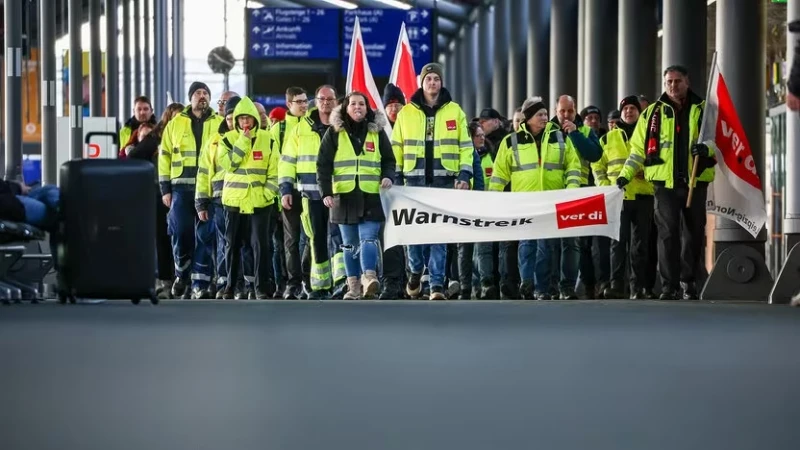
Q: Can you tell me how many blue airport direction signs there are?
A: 2